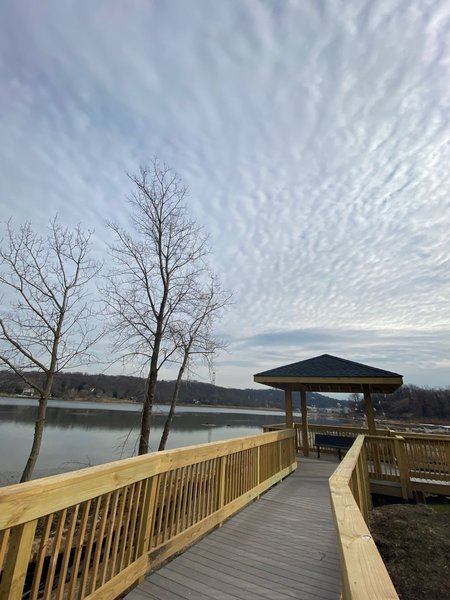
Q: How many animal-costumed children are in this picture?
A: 0